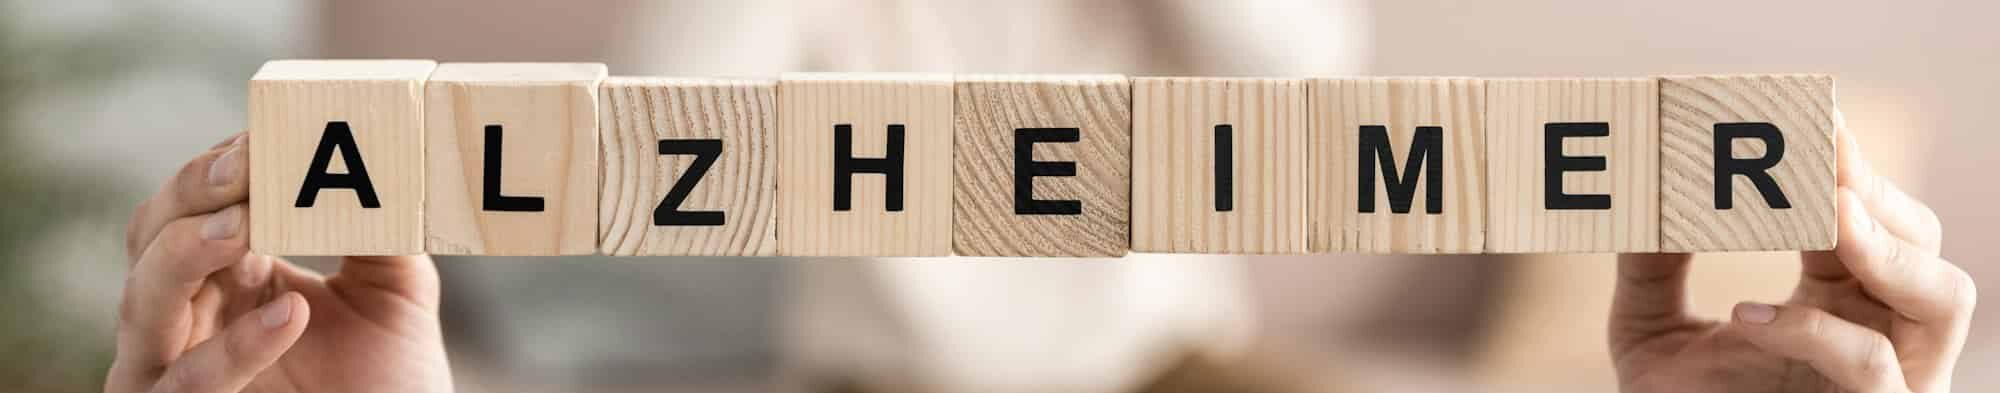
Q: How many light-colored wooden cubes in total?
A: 9